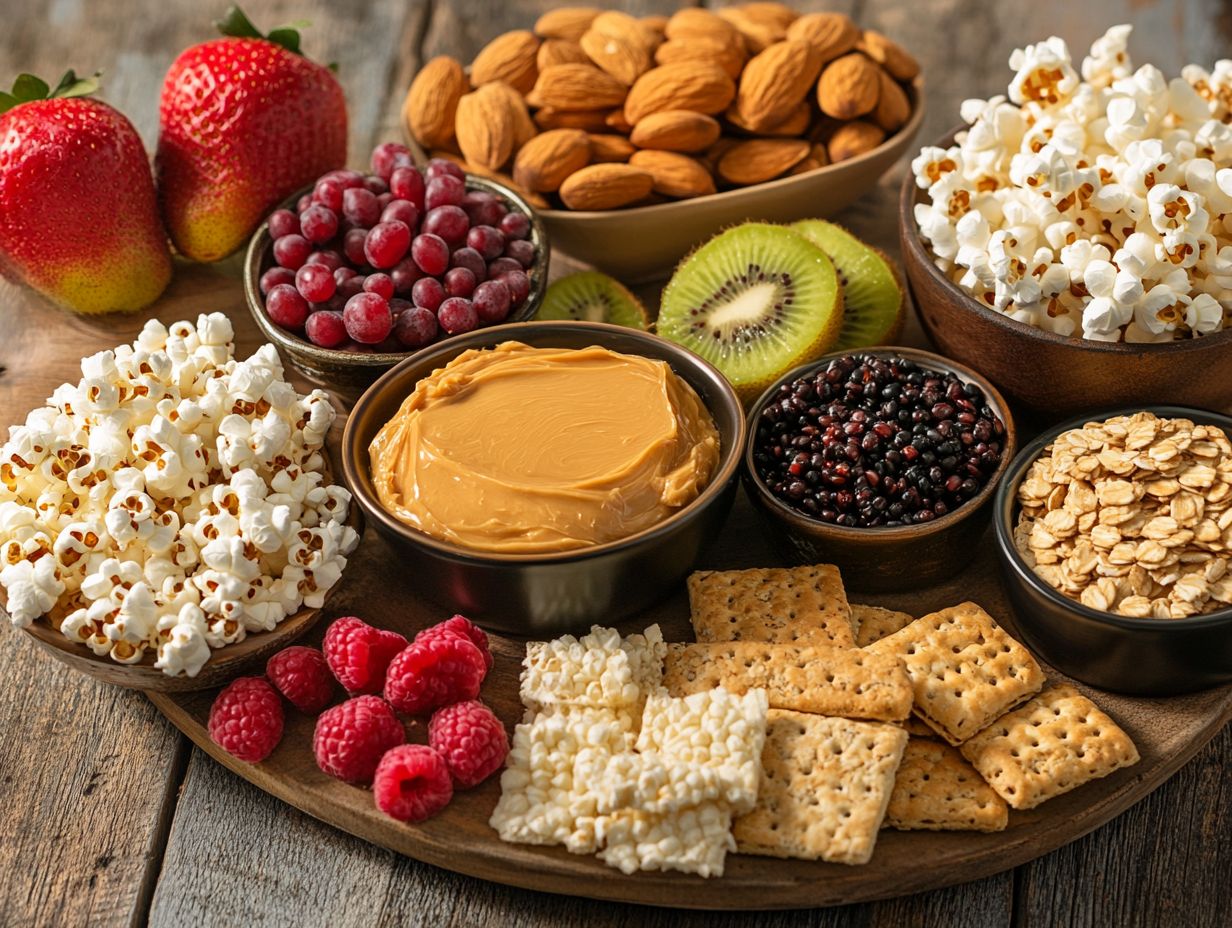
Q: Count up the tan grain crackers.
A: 7